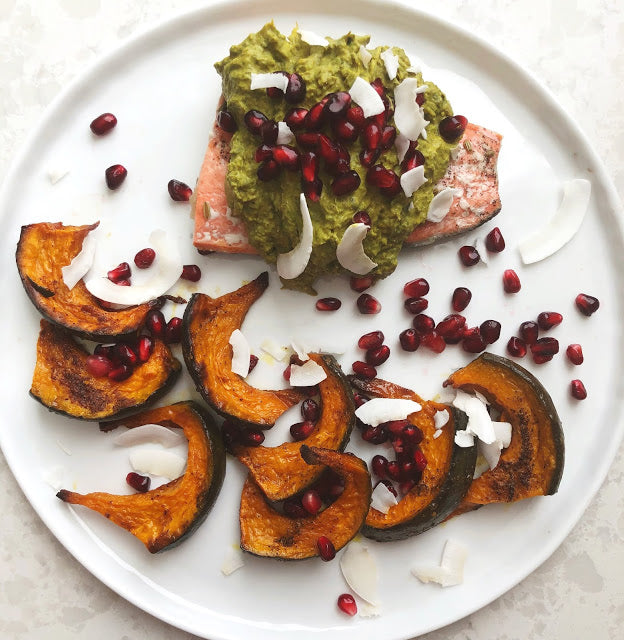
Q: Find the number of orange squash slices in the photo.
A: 8